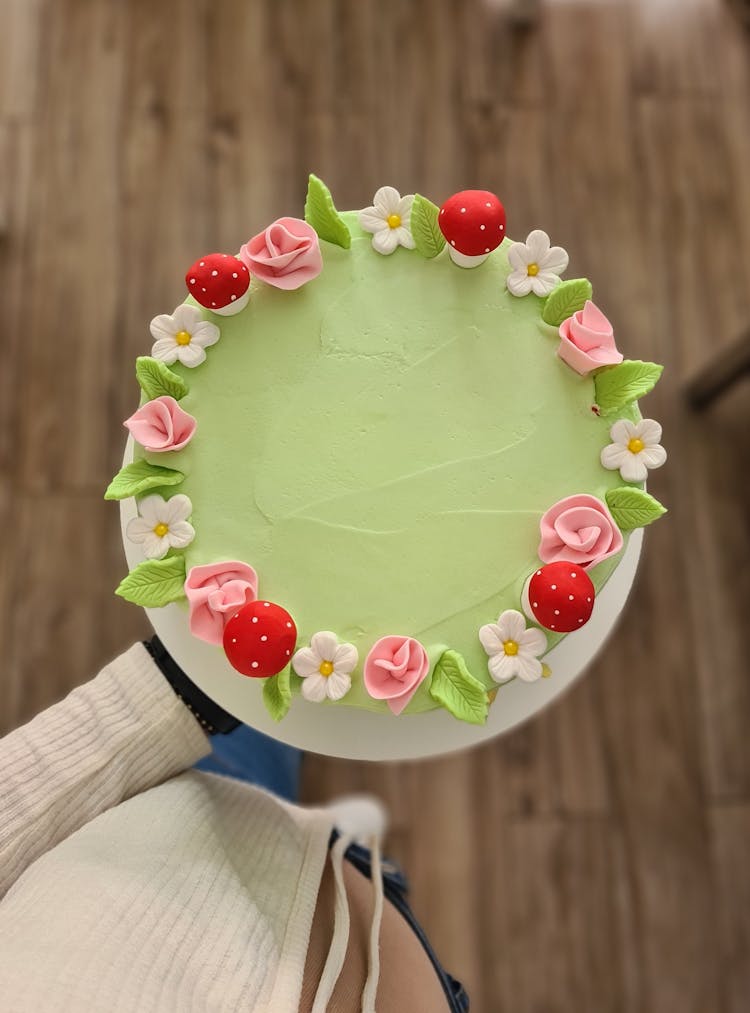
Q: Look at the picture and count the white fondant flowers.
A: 7